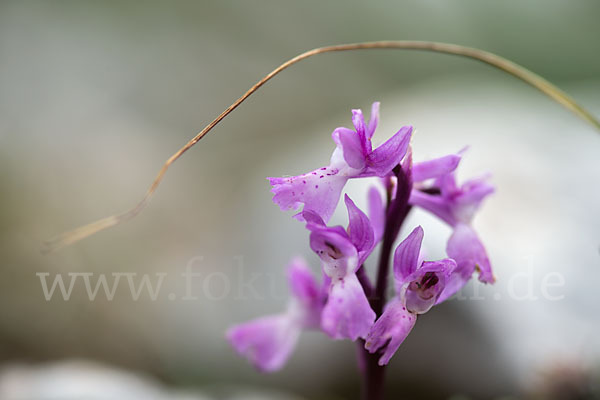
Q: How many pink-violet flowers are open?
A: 5